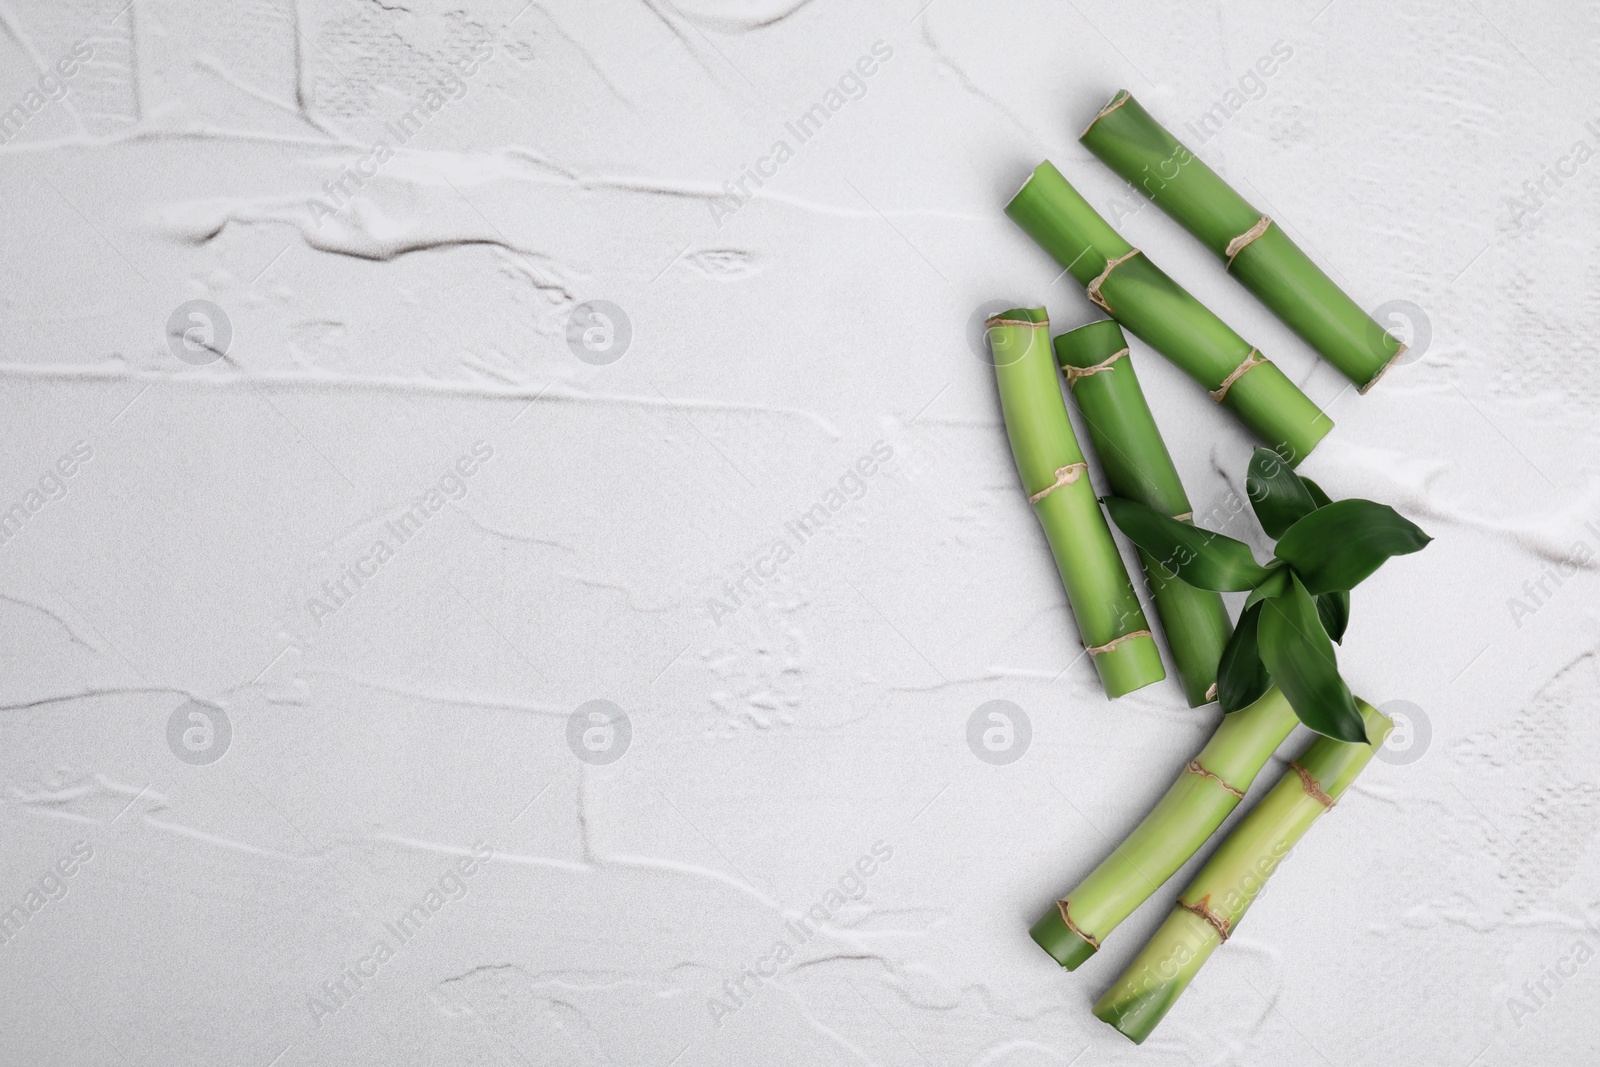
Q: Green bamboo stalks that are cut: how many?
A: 6